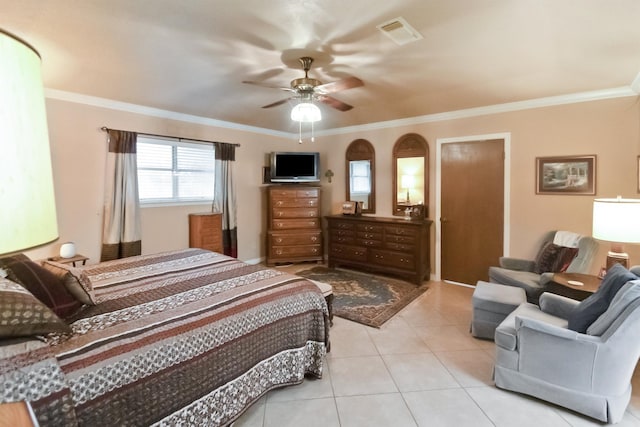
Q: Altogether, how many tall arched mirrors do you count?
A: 2